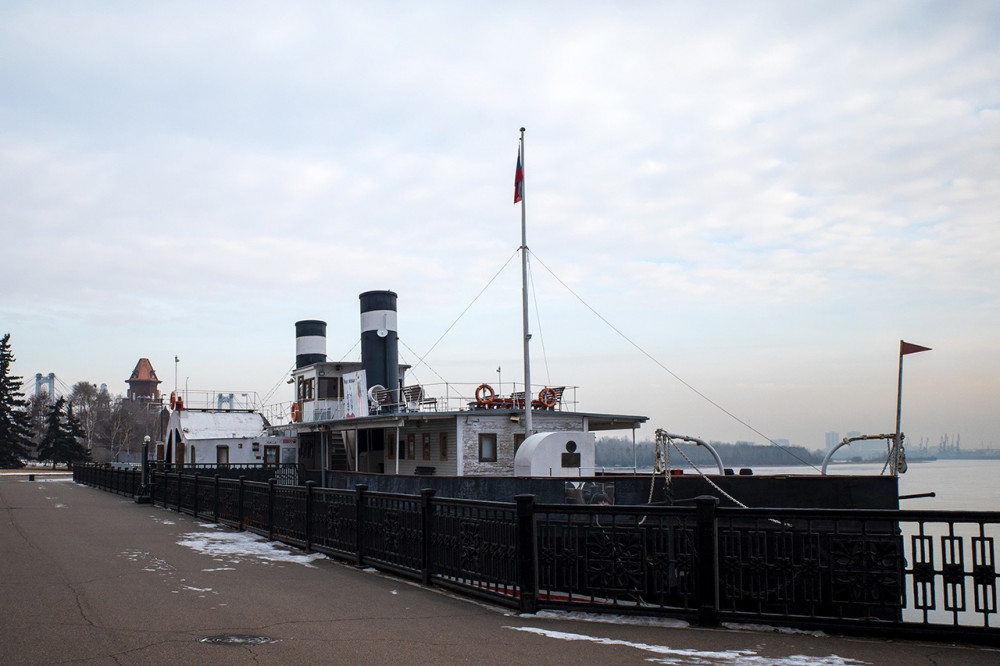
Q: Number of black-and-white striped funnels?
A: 2